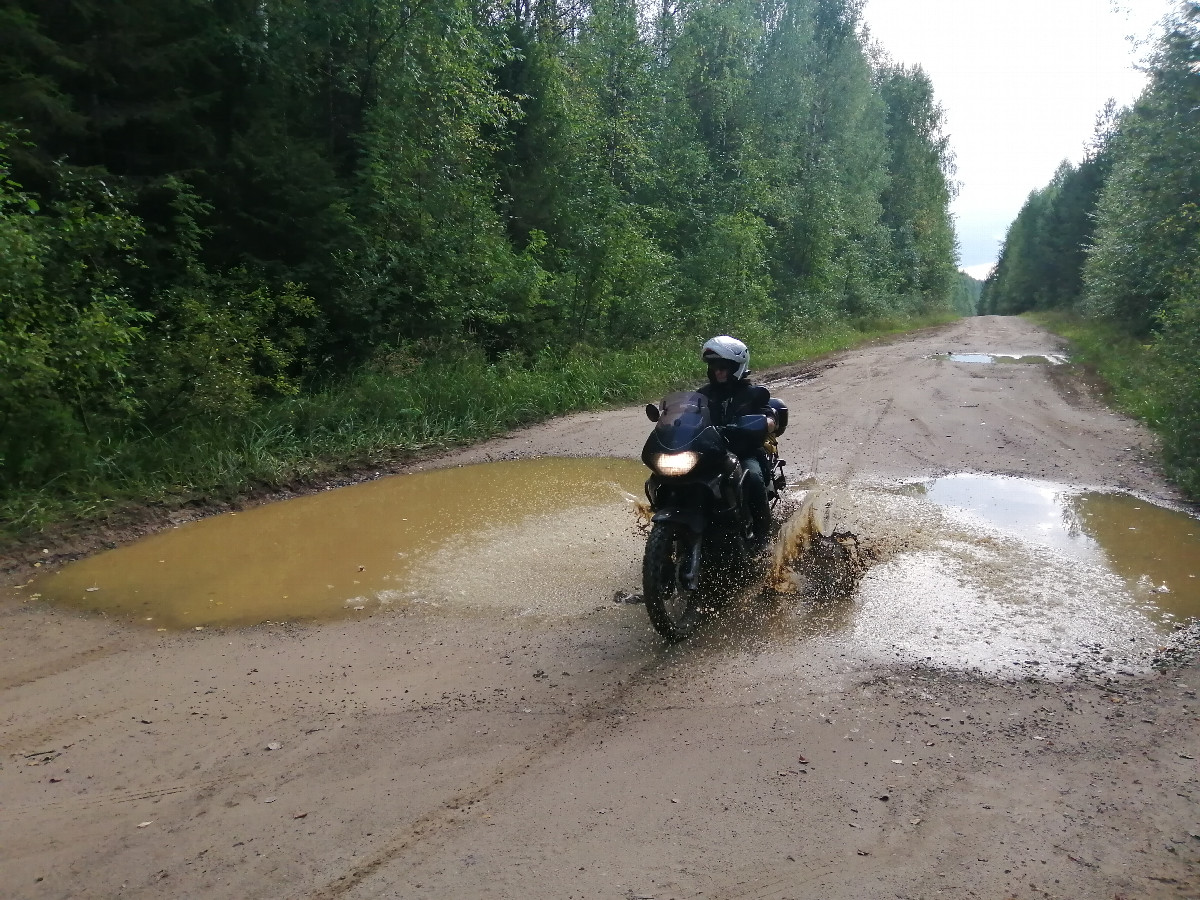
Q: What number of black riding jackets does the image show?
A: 1